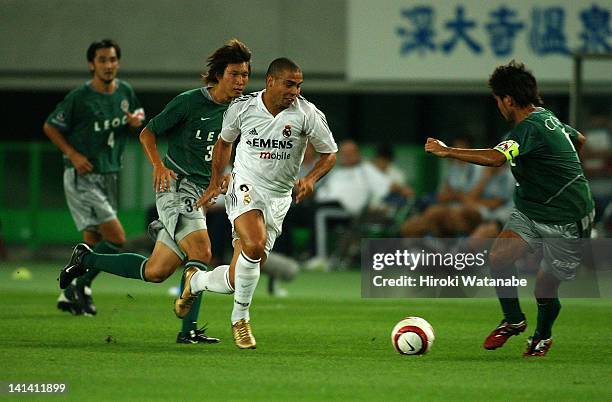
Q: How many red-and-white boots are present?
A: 2